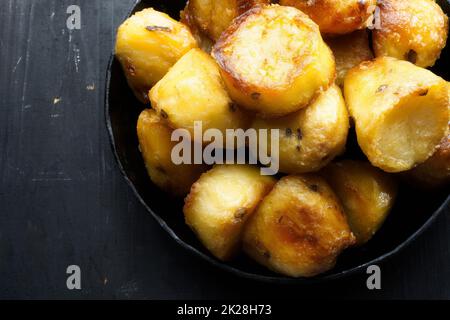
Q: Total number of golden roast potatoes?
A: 14